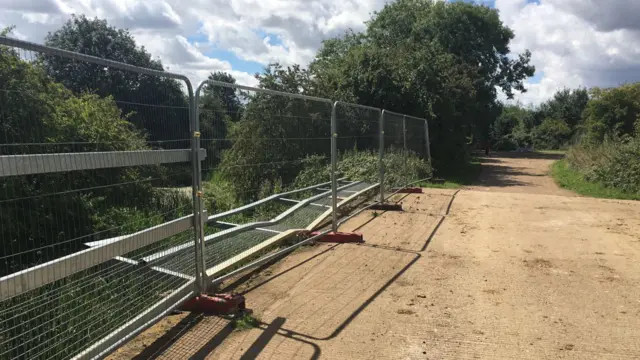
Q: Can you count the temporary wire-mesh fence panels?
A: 5